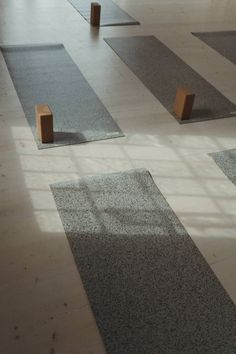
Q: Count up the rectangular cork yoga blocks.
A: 3